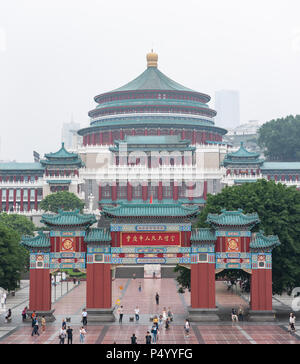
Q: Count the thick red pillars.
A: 4